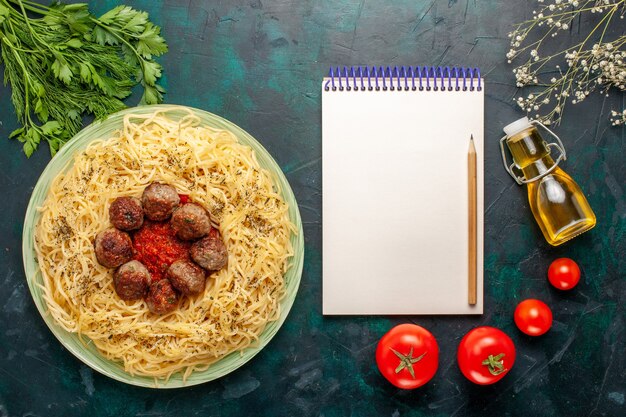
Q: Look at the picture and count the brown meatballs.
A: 8